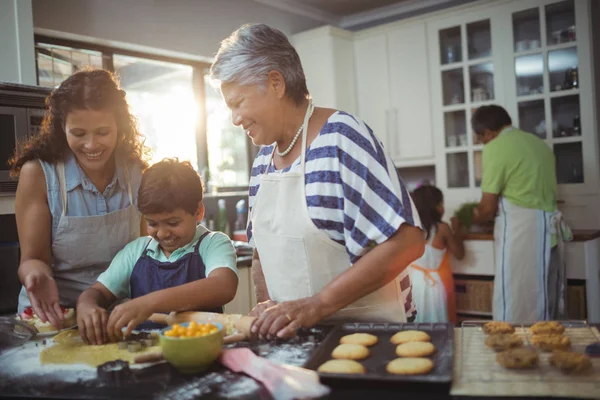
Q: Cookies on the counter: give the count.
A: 12